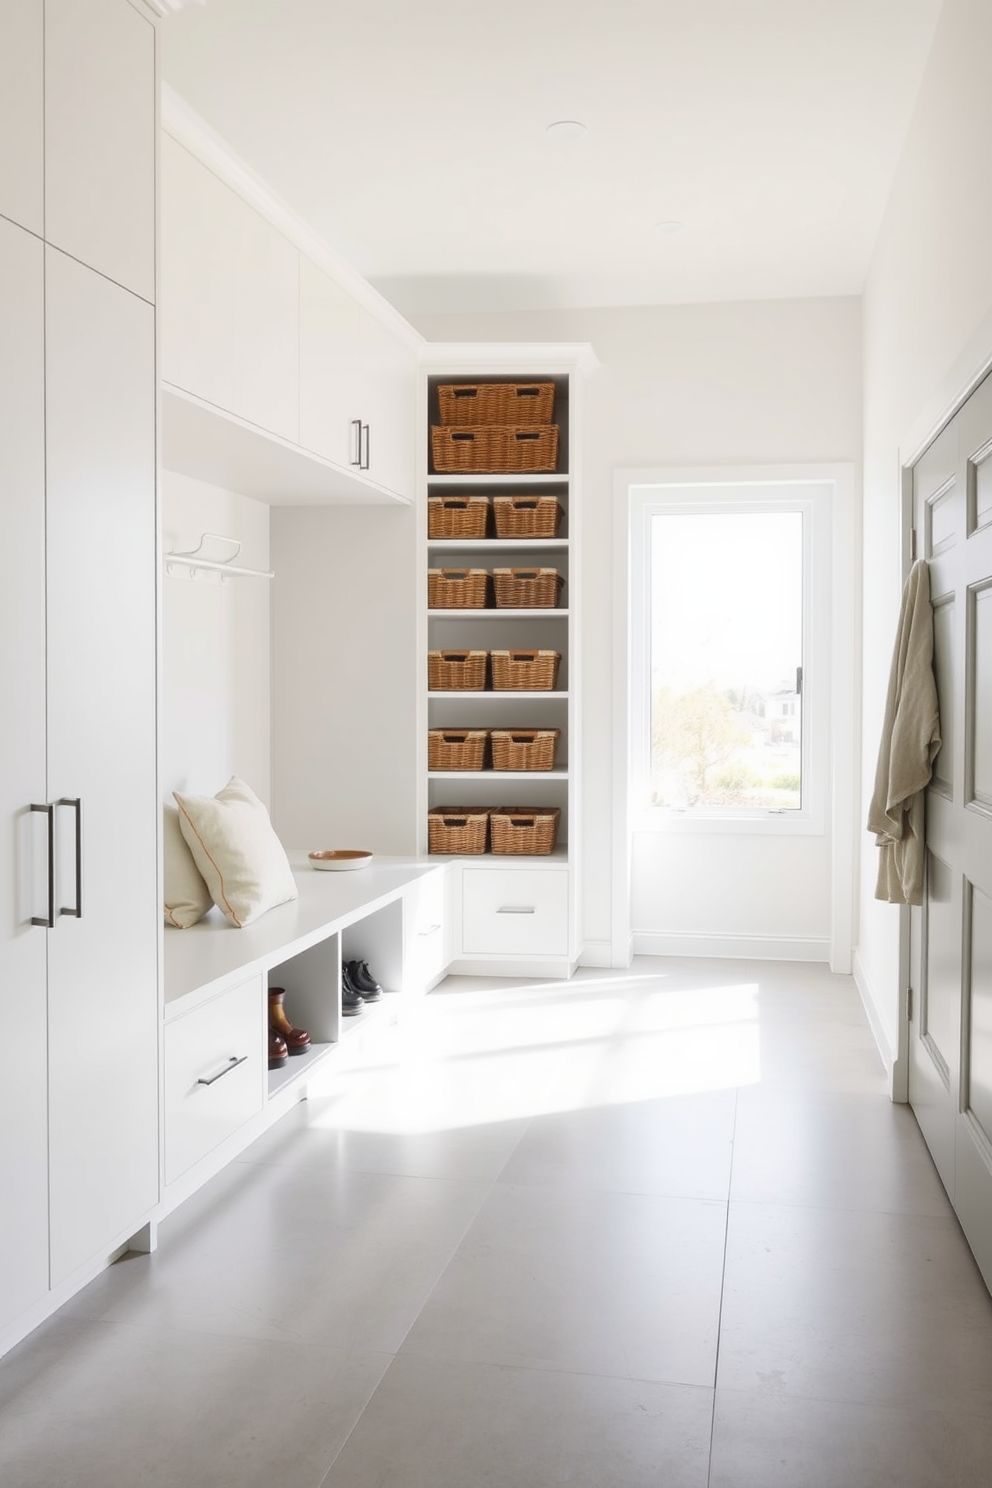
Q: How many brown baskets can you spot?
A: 12